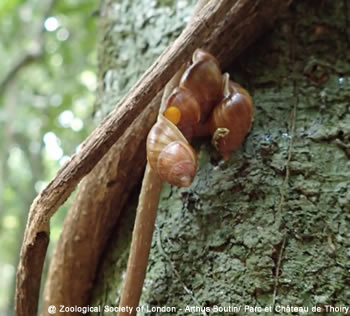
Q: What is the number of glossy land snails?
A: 4